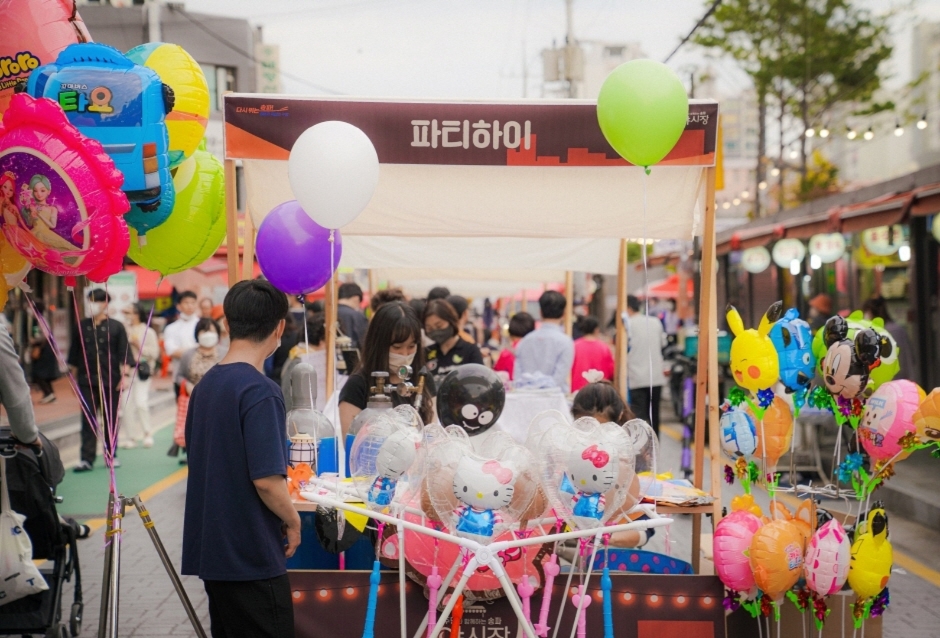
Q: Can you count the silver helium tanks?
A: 2